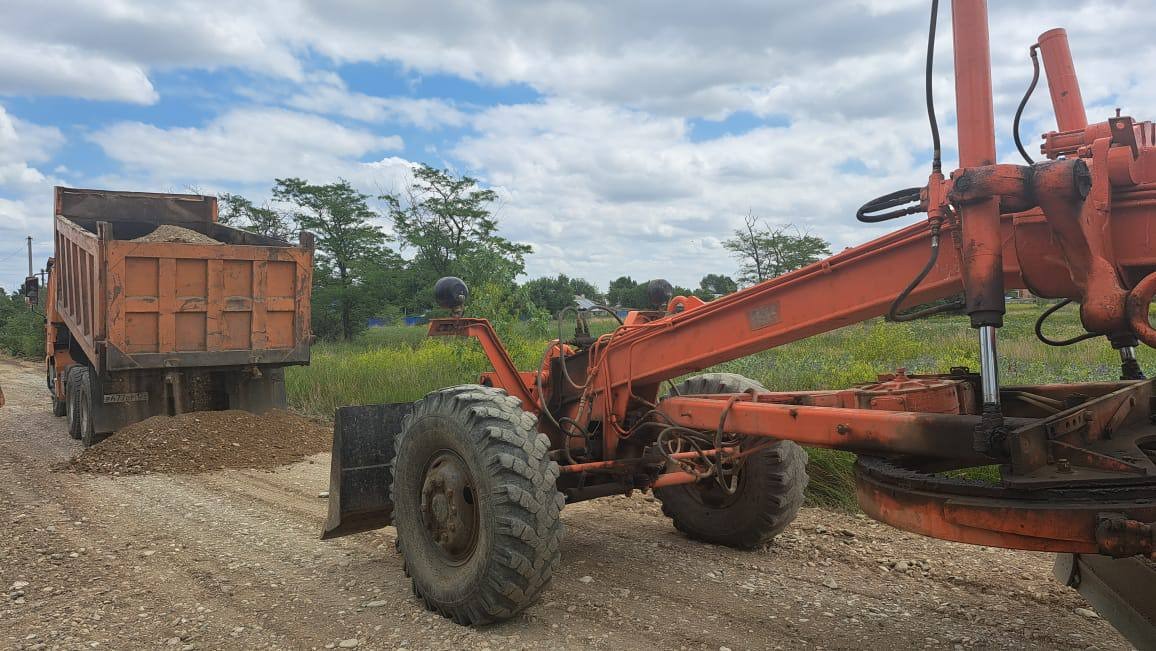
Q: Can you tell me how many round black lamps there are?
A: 2